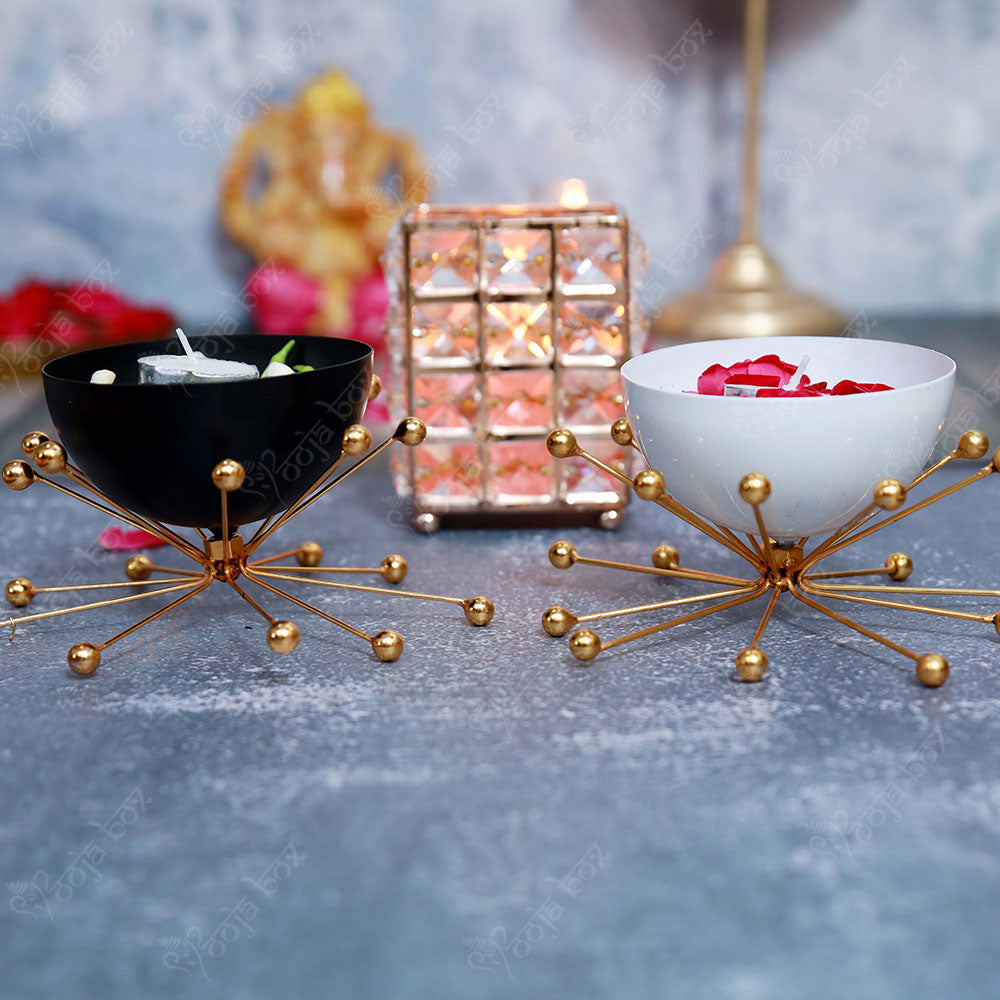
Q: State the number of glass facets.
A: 12